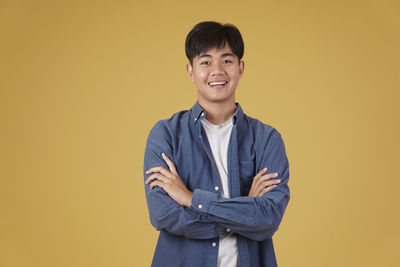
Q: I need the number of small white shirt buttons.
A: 6